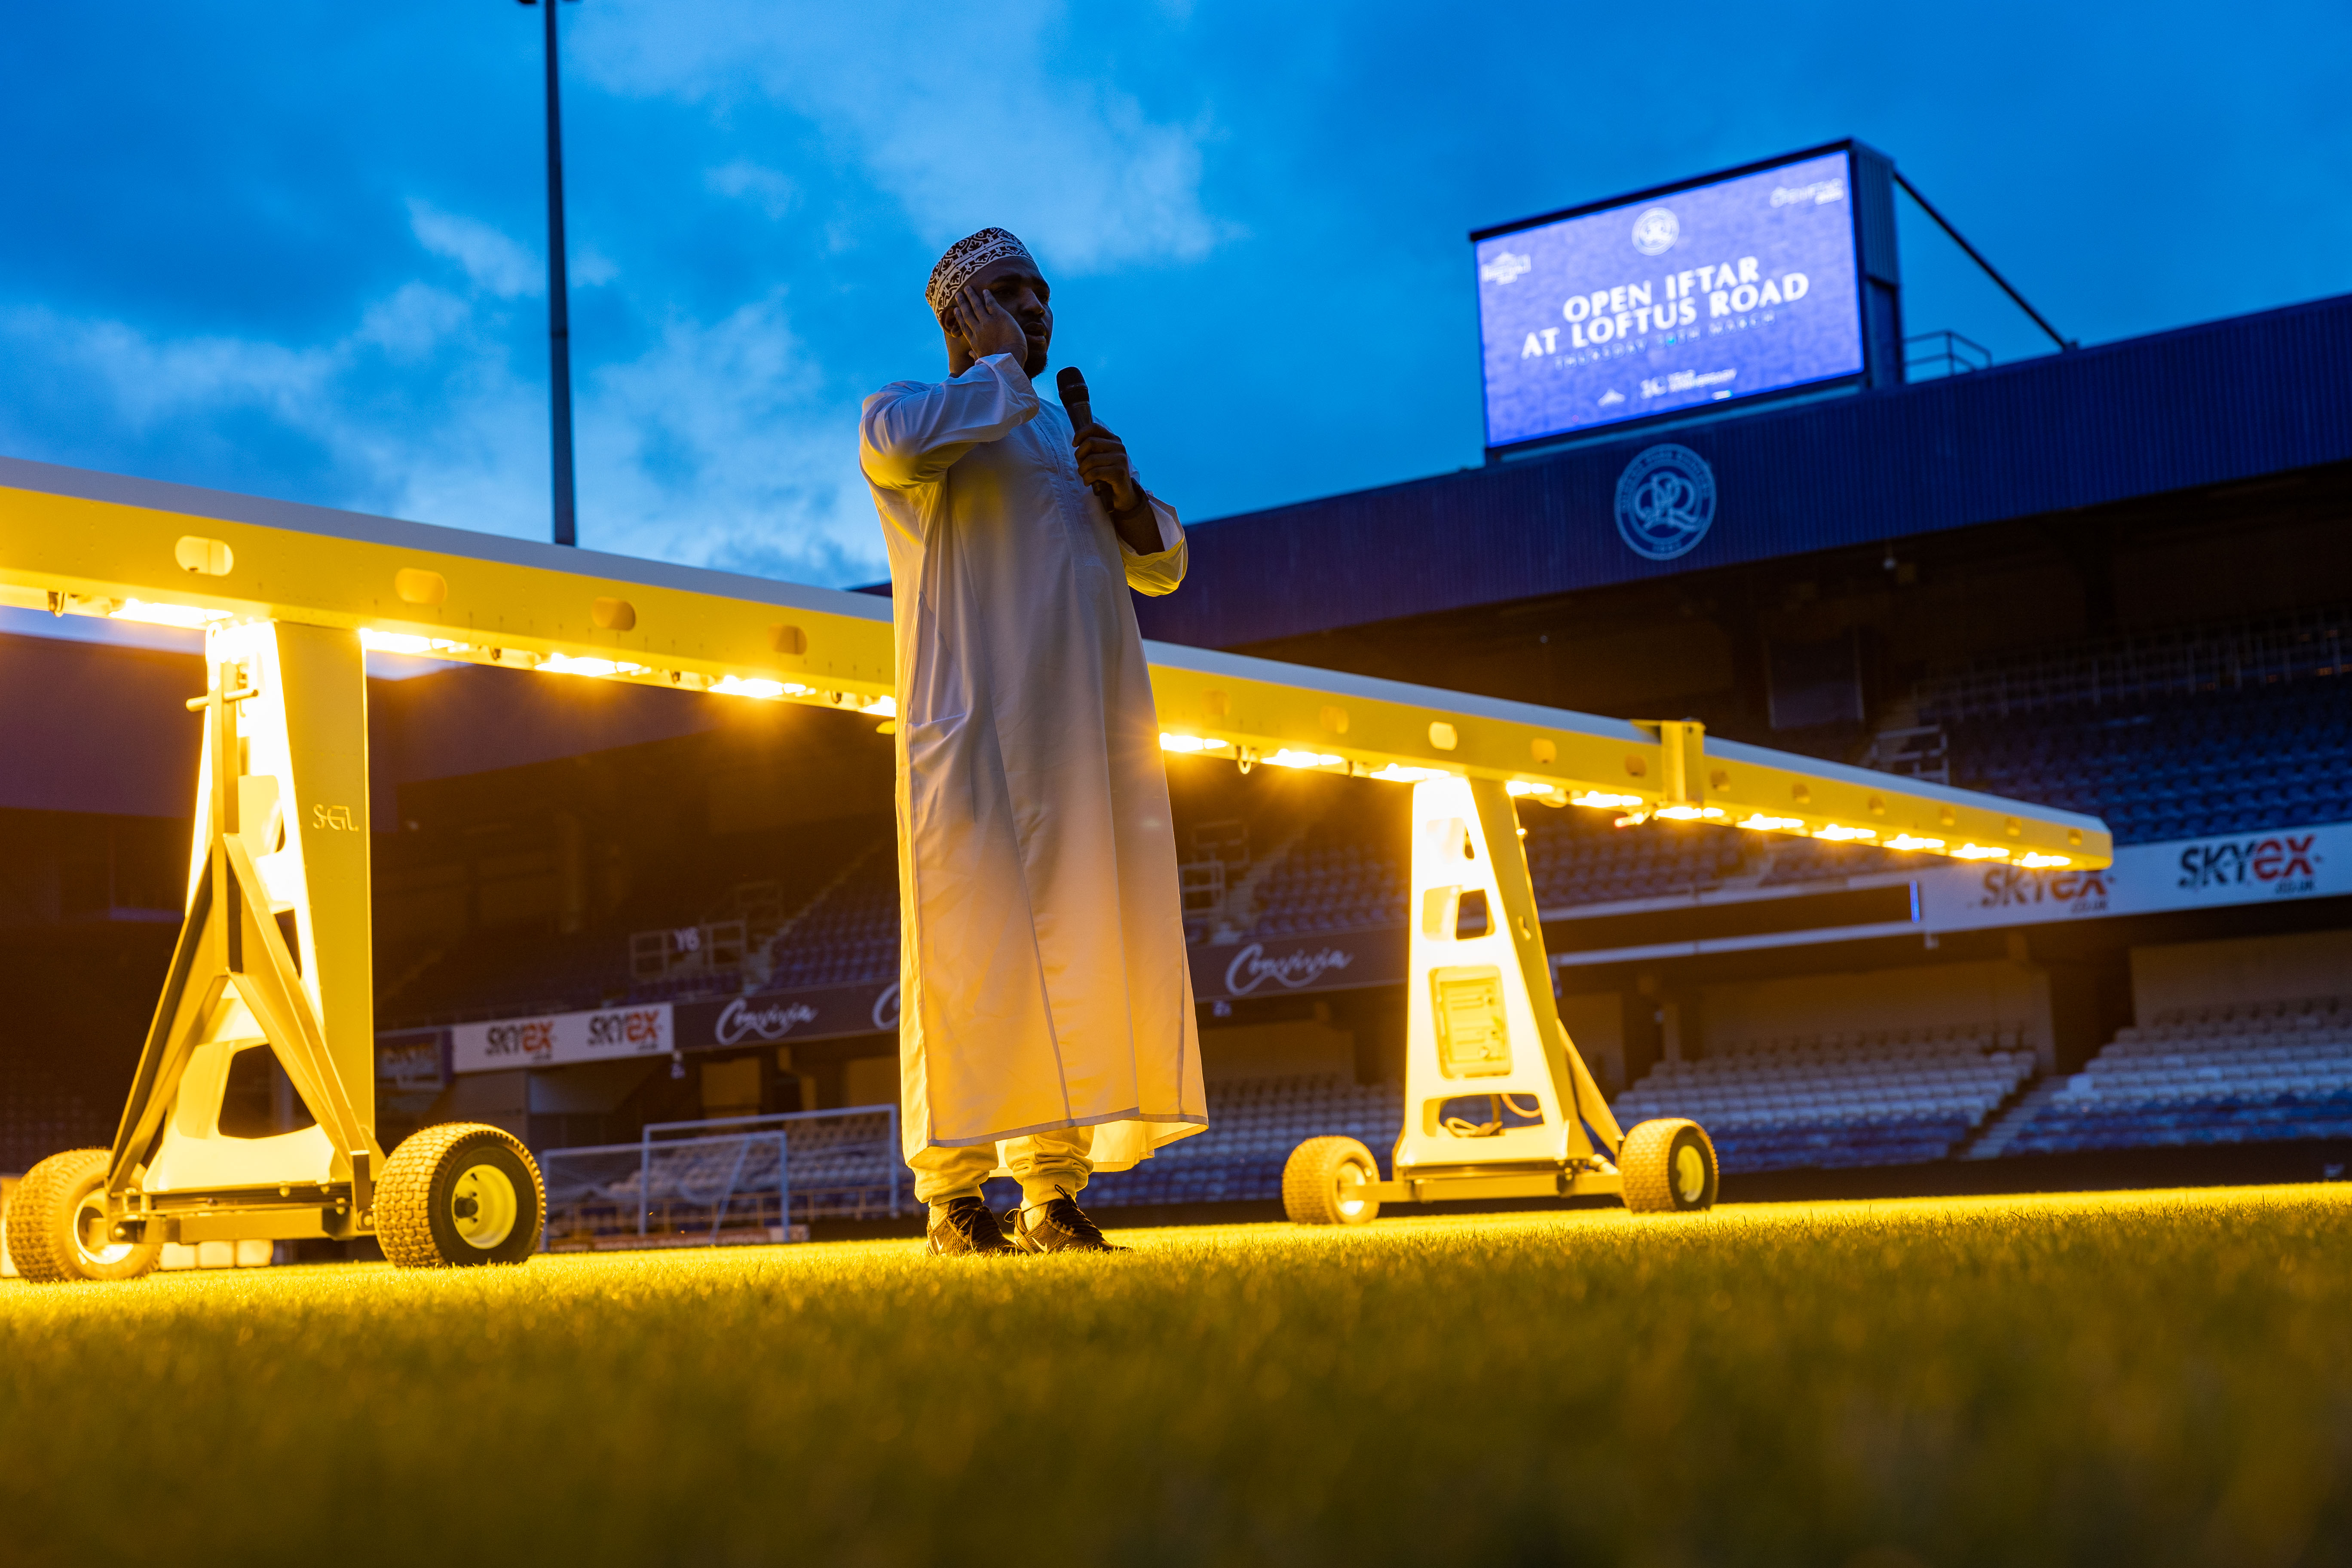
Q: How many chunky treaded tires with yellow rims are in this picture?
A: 4